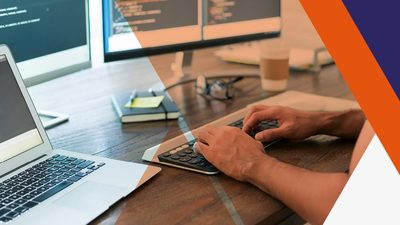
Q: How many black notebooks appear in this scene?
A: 1